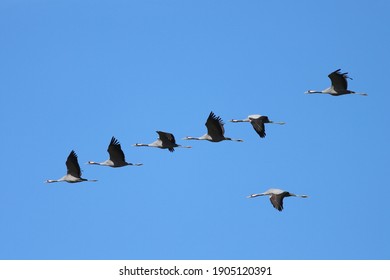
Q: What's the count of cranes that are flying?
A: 7